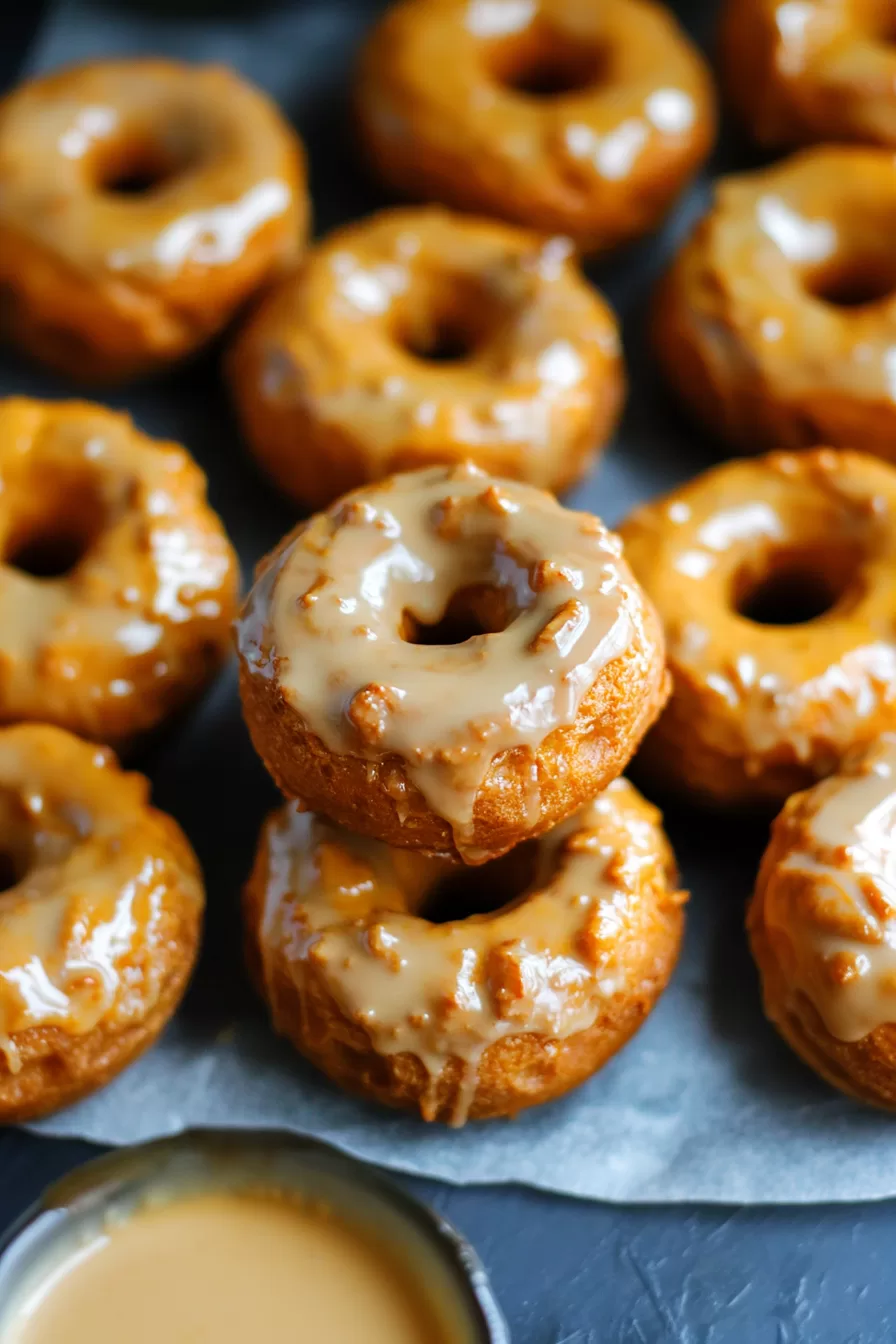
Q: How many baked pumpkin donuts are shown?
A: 11